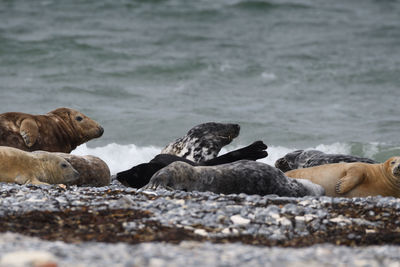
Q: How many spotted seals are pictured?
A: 3